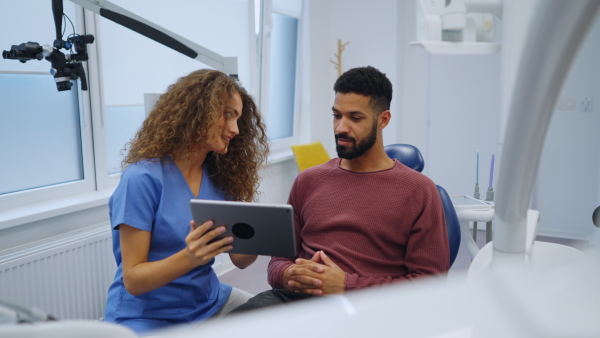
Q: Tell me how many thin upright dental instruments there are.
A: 2